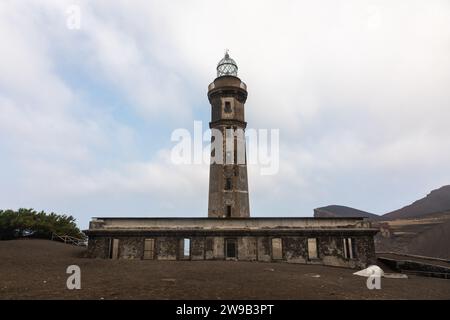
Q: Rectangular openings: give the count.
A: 12